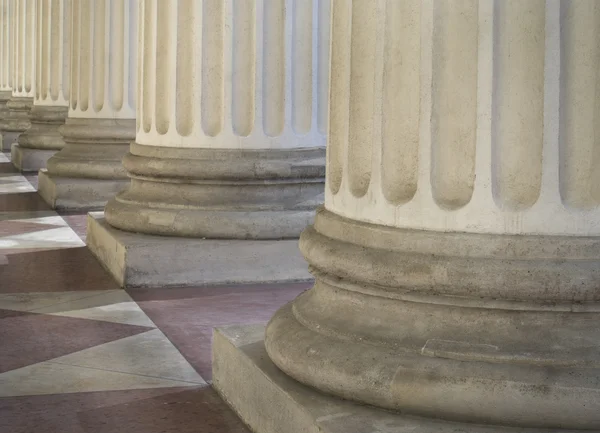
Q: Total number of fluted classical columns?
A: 6